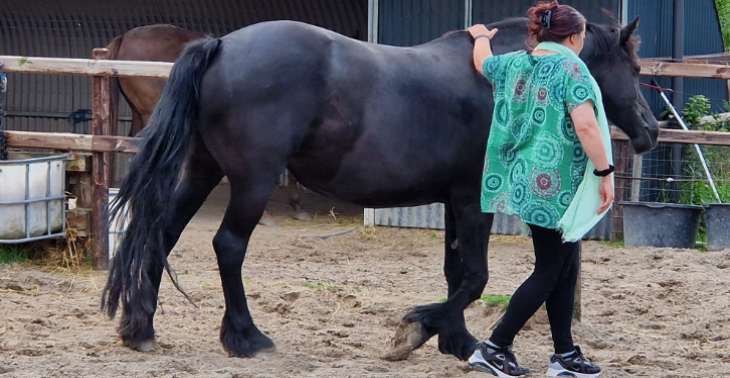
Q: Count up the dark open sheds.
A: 1